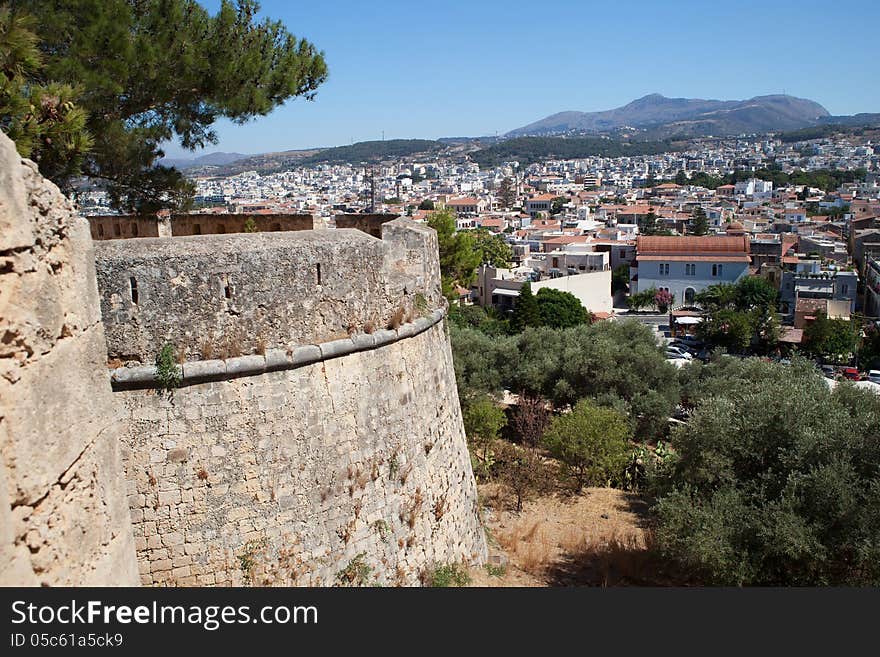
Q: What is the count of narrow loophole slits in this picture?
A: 3